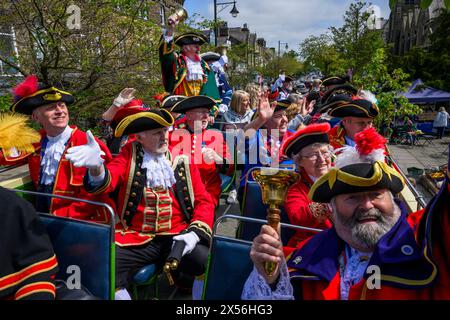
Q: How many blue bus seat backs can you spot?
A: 3